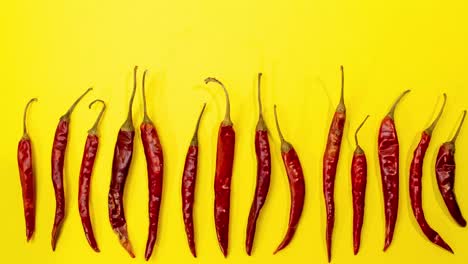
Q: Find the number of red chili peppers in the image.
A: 14